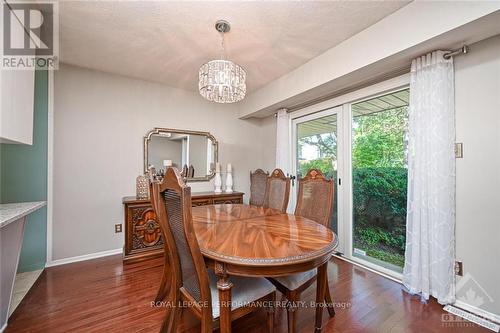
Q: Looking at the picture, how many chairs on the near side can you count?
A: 2